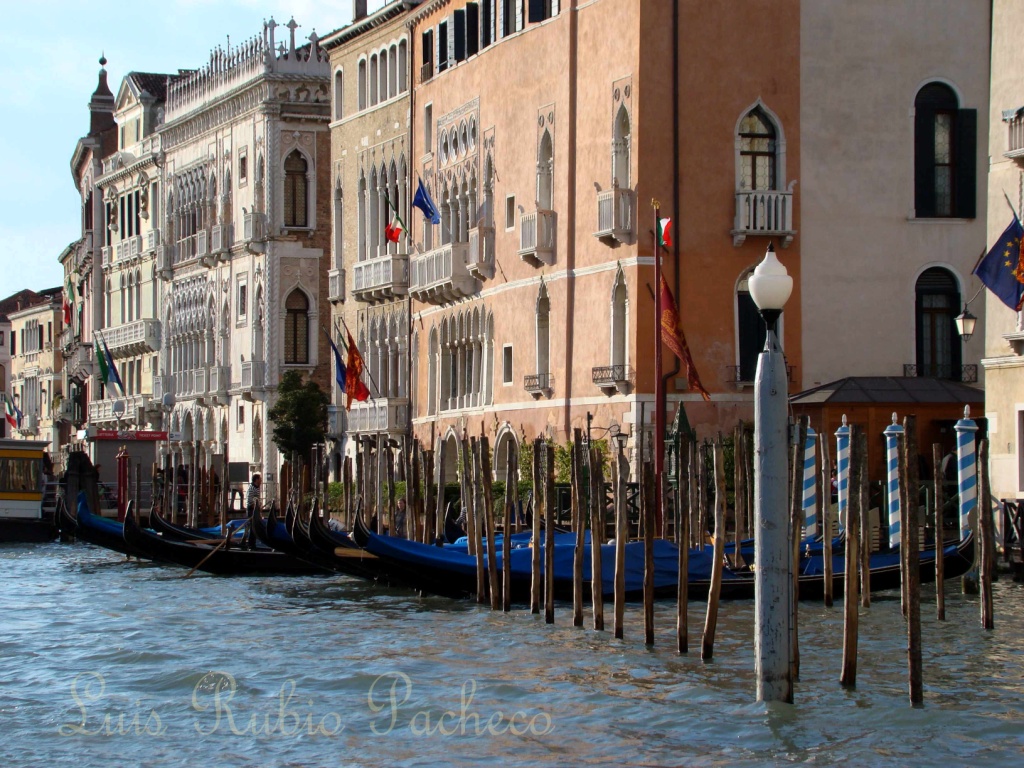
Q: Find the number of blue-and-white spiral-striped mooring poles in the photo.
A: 4